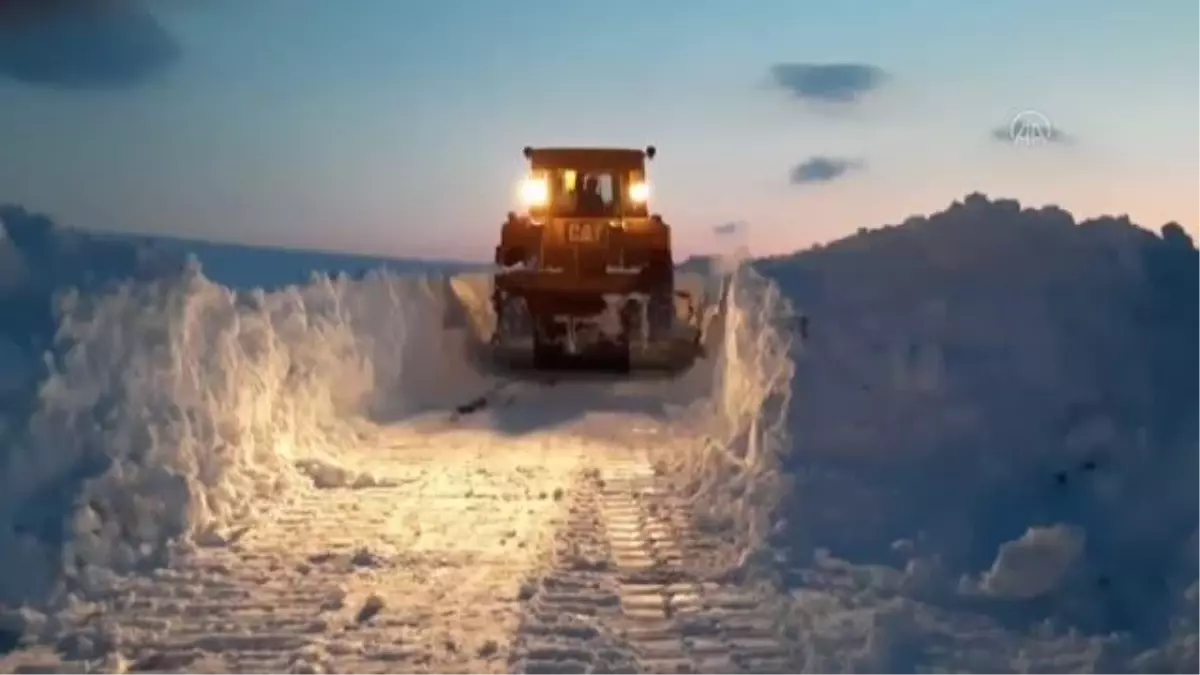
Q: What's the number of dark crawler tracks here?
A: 2